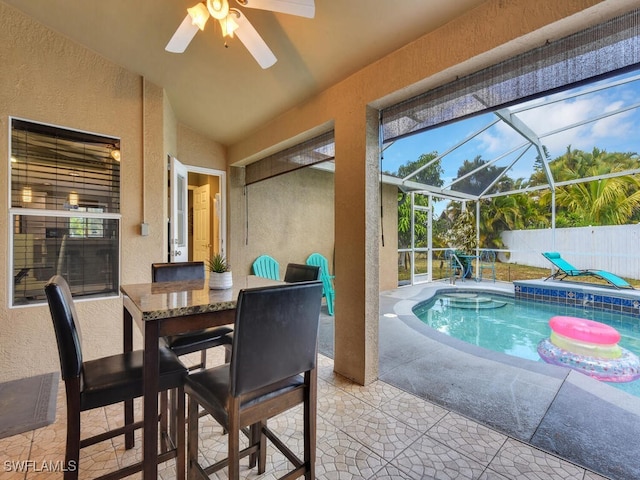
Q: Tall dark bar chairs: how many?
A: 4